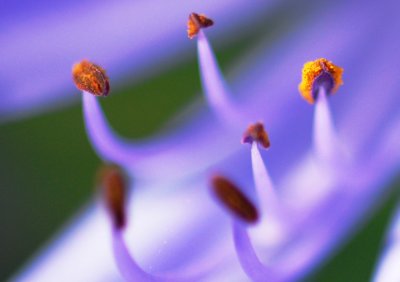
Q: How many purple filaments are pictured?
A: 6